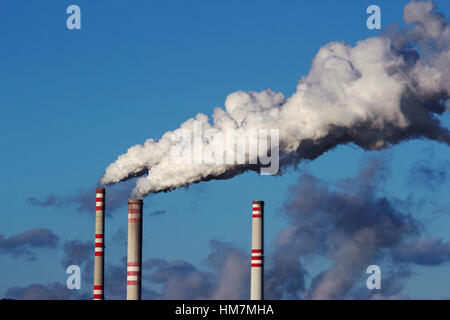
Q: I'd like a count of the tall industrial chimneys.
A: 3